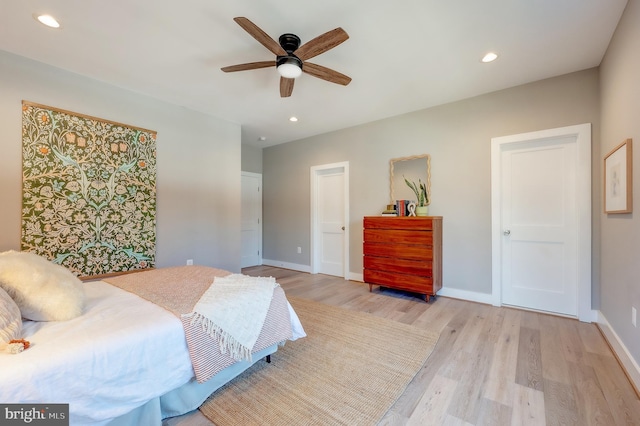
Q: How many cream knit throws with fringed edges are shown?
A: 1